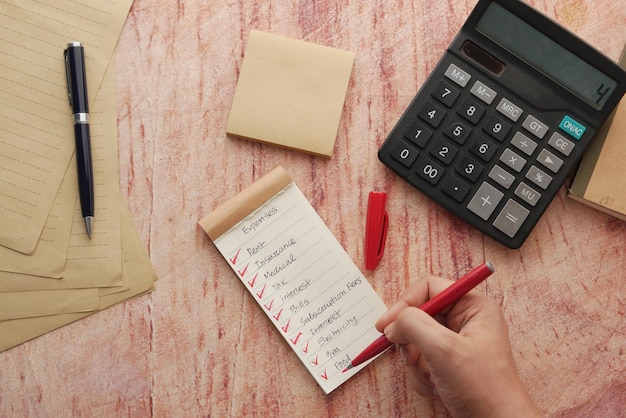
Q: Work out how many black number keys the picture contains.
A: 11